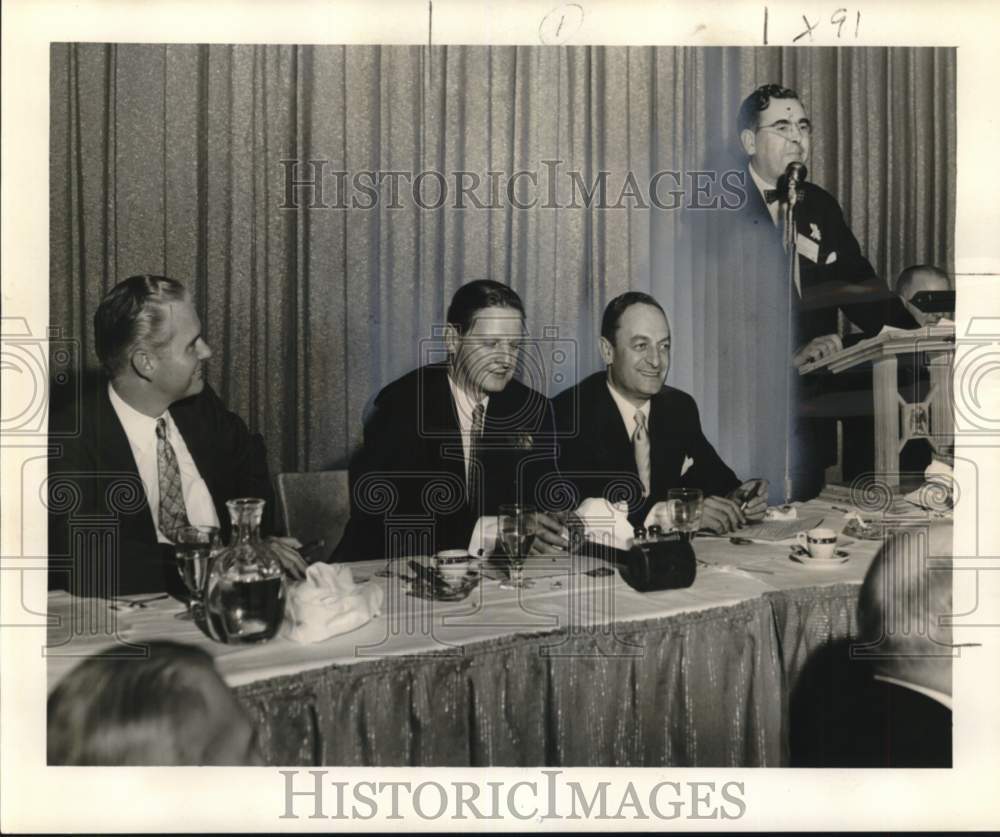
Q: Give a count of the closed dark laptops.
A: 0